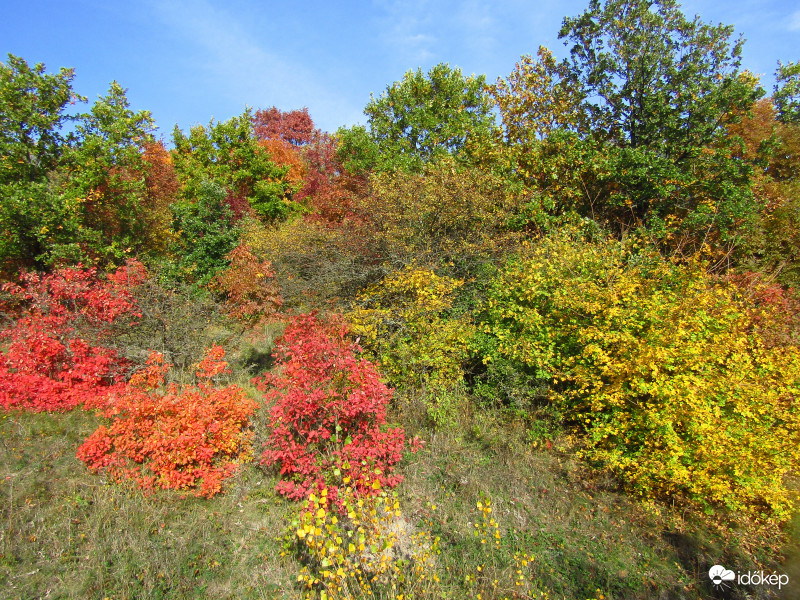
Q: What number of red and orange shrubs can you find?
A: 3